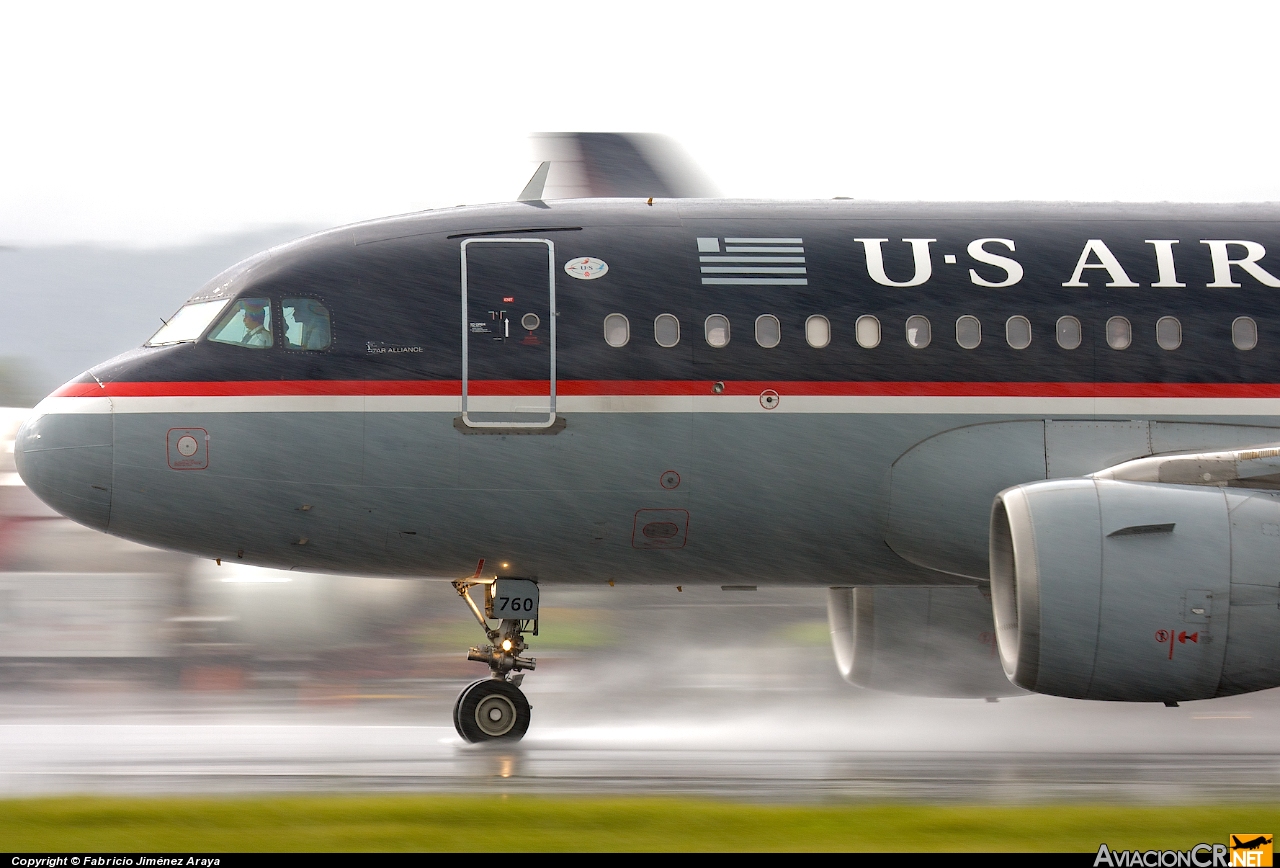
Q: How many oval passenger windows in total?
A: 13